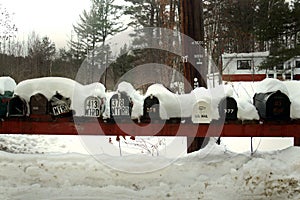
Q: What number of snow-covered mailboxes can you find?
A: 10